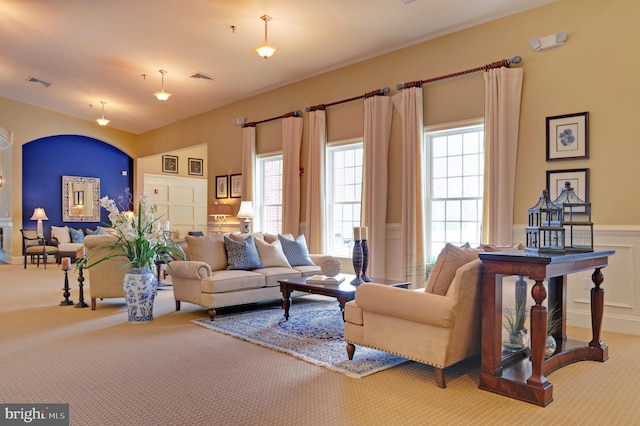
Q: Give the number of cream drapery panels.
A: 6